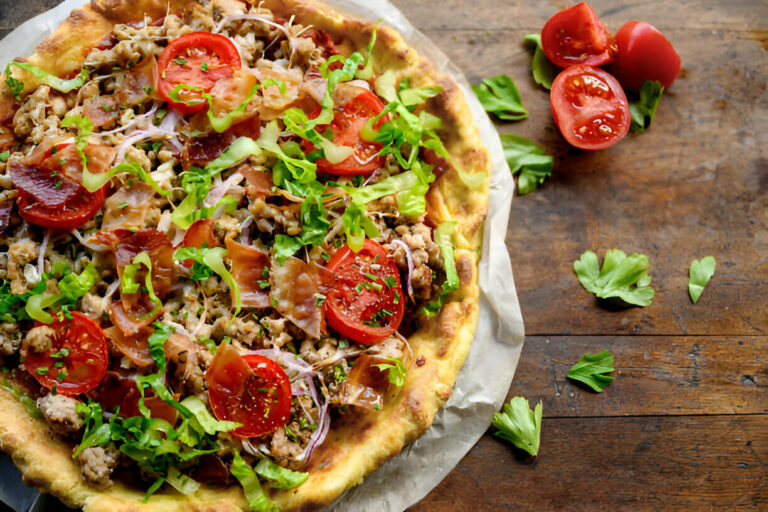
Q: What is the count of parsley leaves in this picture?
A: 8